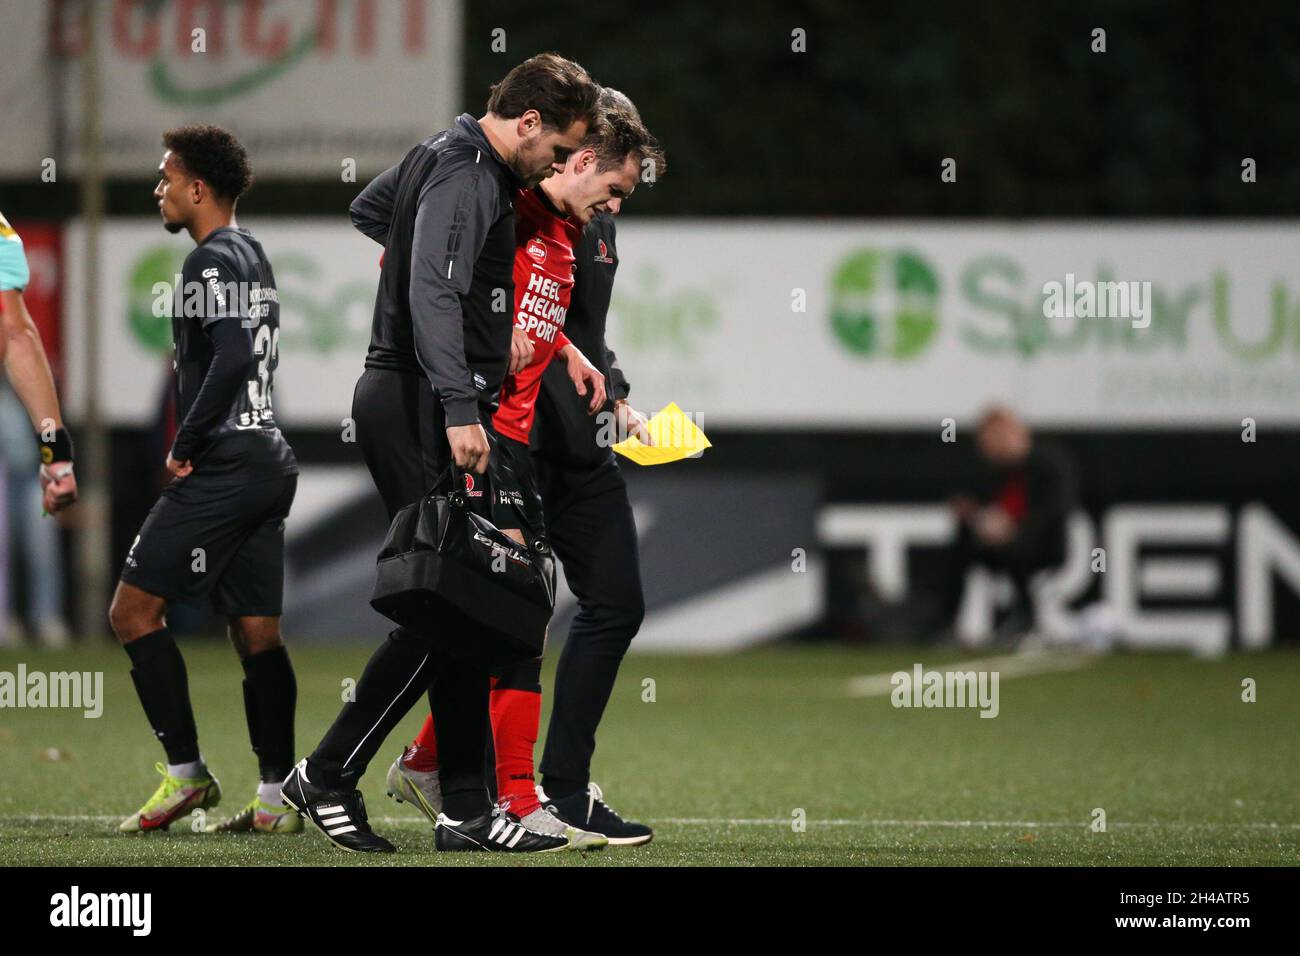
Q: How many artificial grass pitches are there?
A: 1